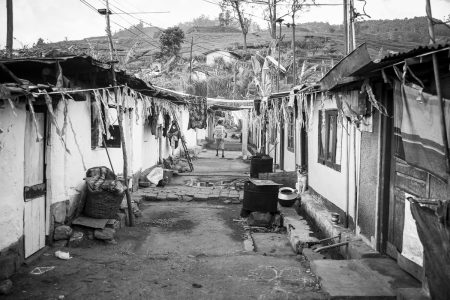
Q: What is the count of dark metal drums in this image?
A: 2